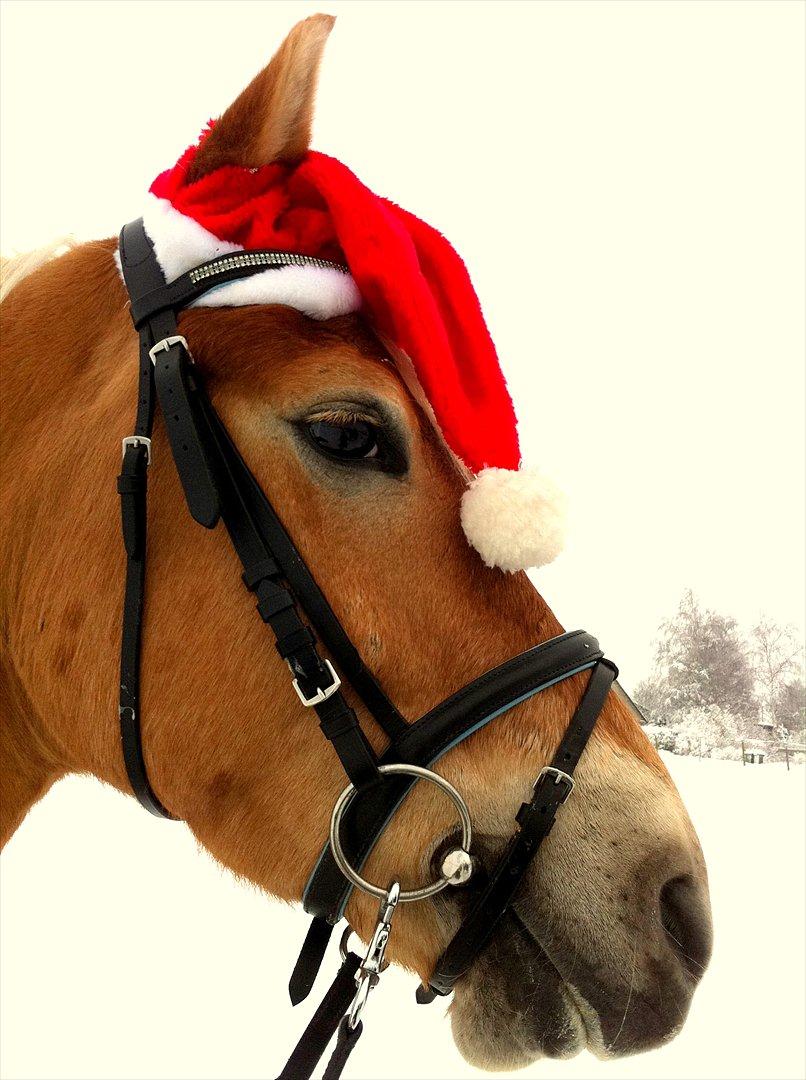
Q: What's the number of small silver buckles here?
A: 4